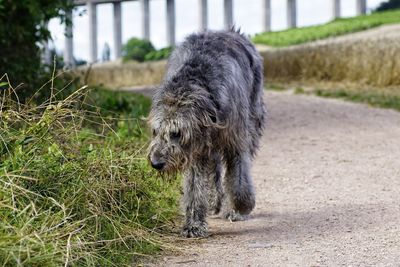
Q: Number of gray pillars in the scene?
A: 11